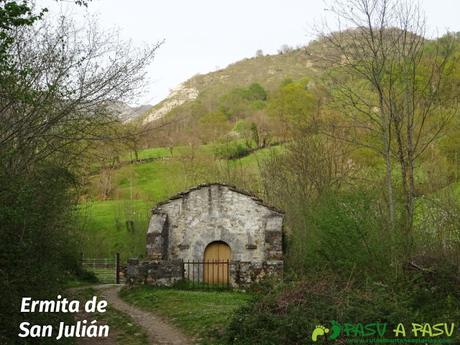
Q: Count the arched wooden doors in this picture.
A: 1